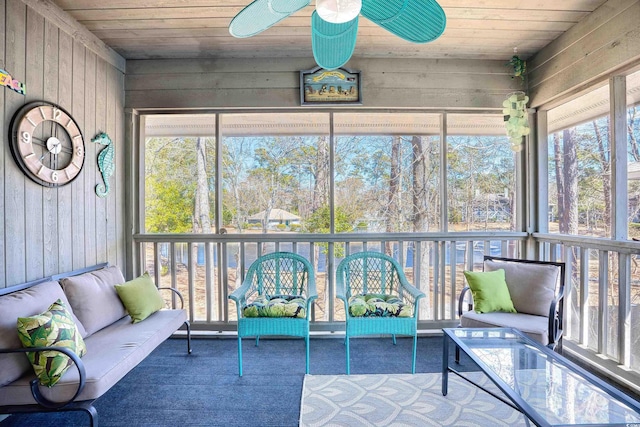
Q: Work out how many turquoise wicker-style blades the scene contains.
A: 3